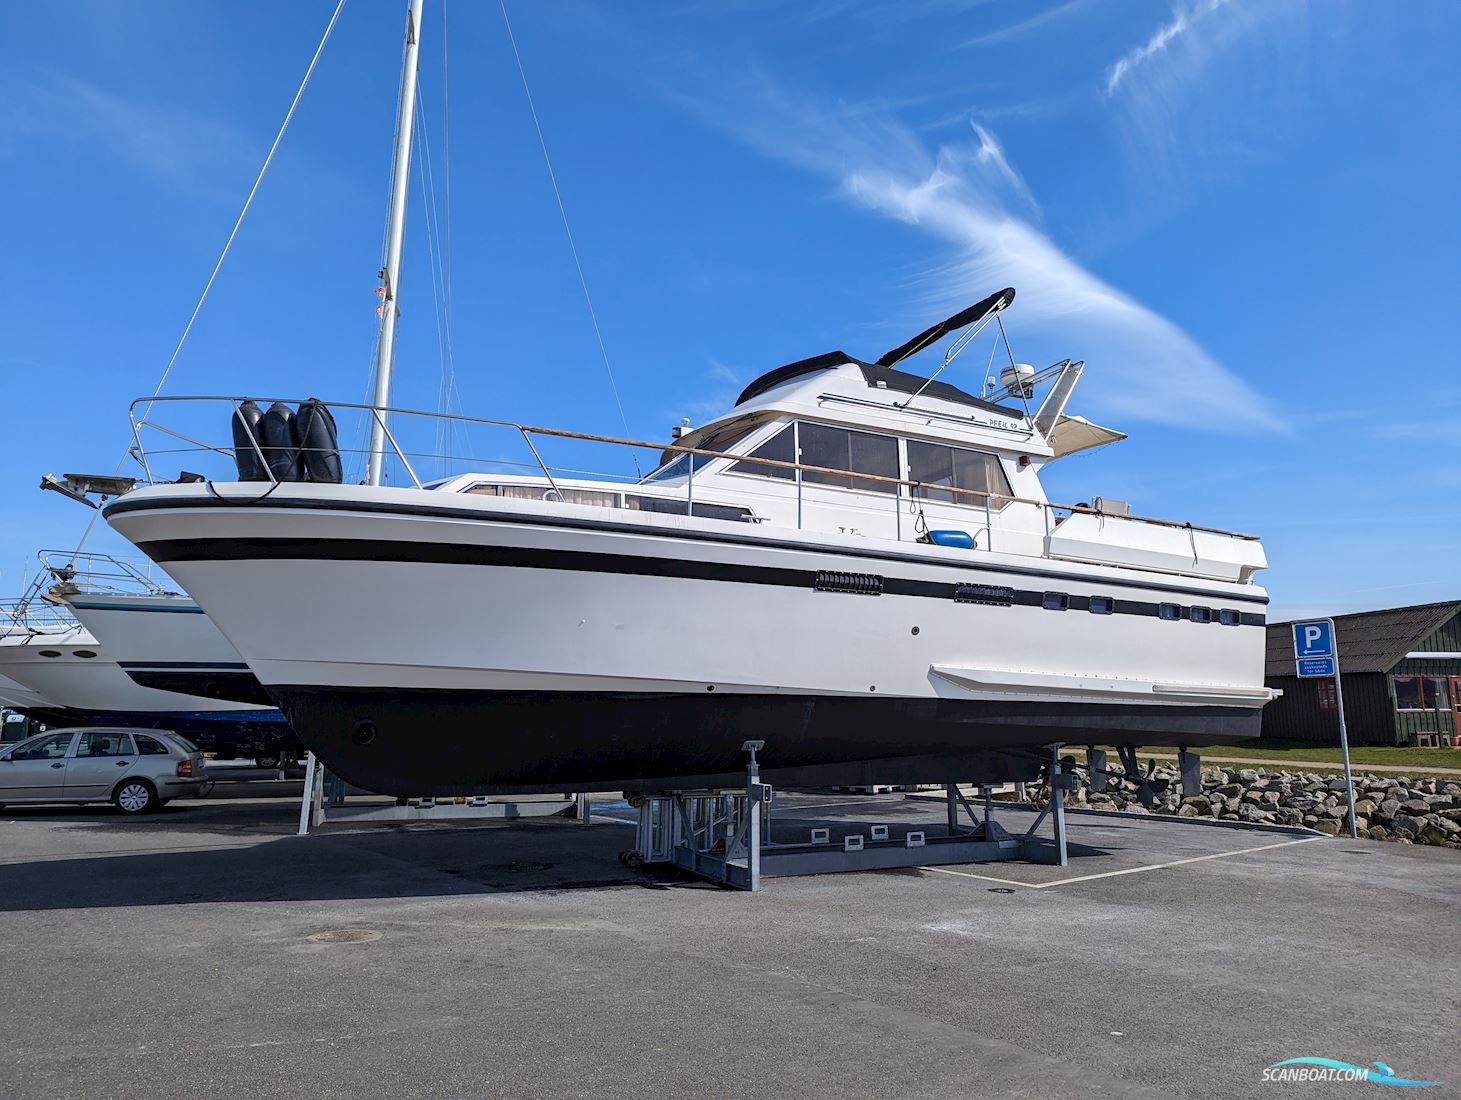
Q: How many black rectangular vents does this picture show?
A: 2